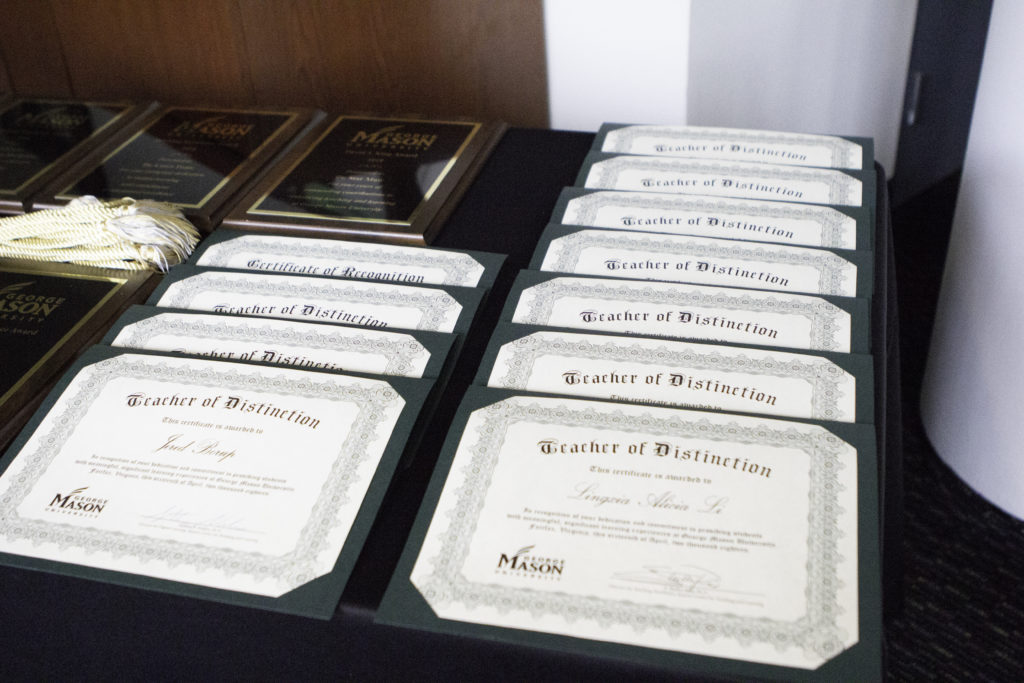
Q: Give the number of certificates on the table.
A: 11